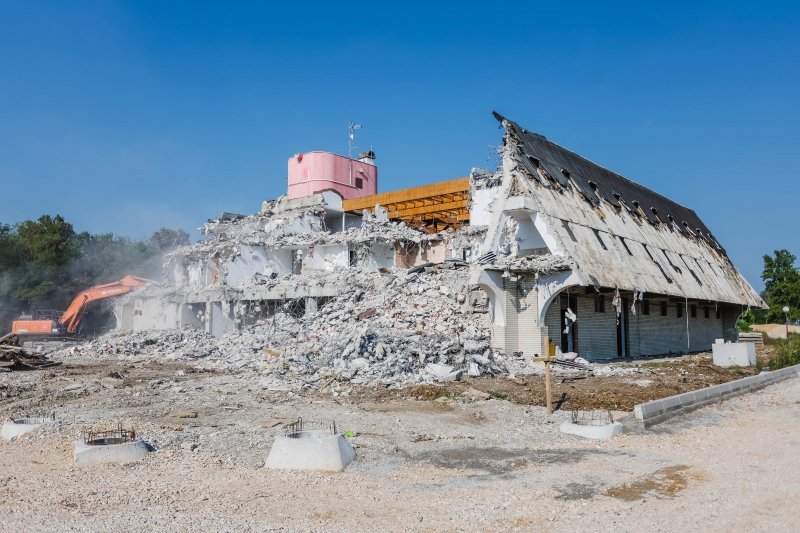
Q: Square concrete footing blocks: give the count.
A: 4